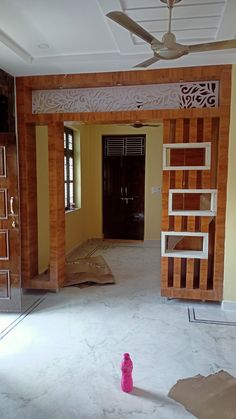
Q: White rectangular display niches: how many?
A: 3